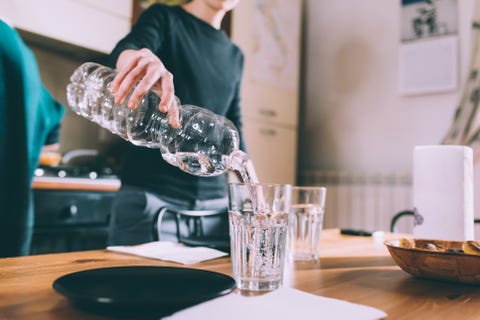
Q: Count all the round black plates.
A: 1